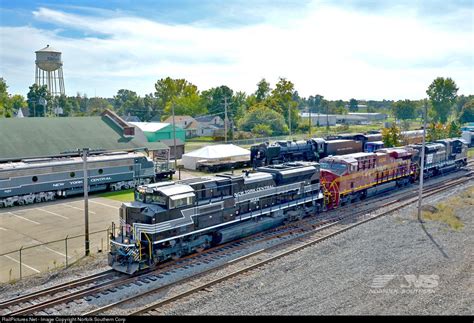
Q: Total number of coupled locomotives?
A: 3